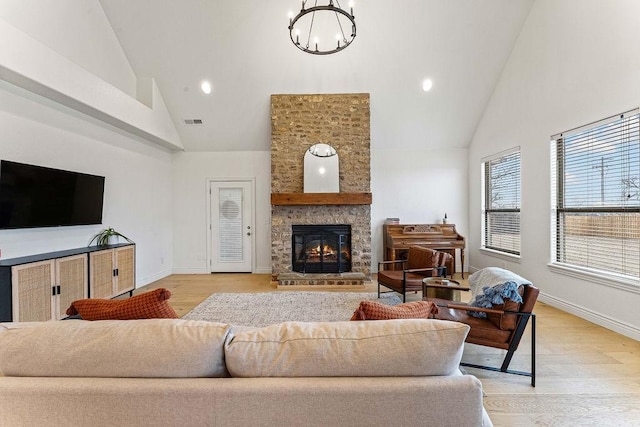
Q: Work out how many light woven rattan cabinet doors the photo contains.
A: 4